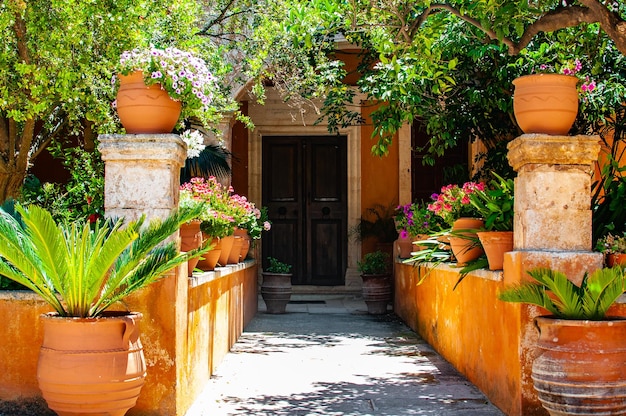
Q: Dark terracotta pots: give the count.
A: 2